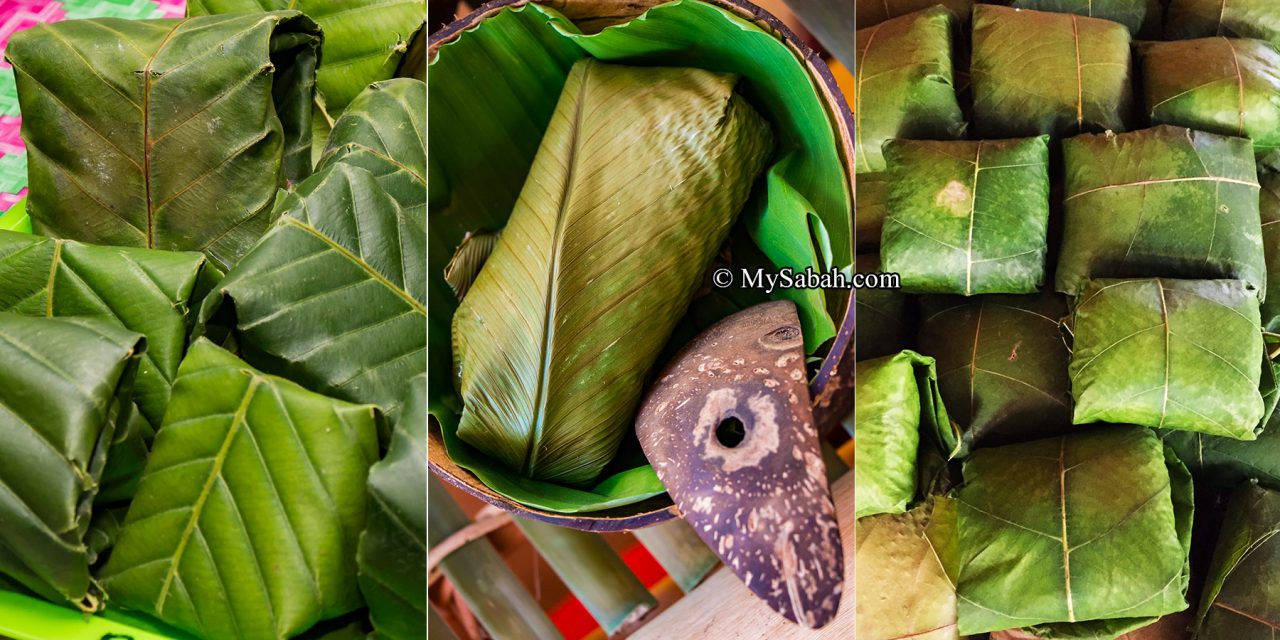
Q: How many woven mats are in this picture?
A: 1